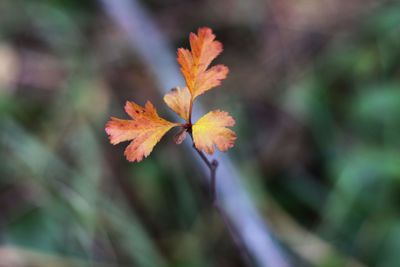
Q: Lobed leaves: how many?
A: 3